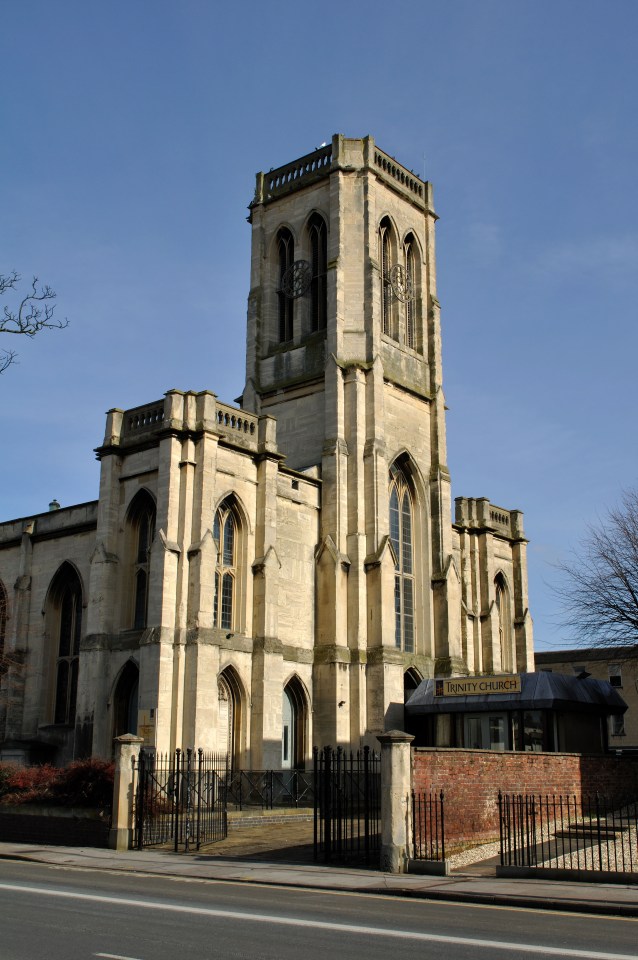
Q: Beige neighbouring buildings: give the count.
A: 1